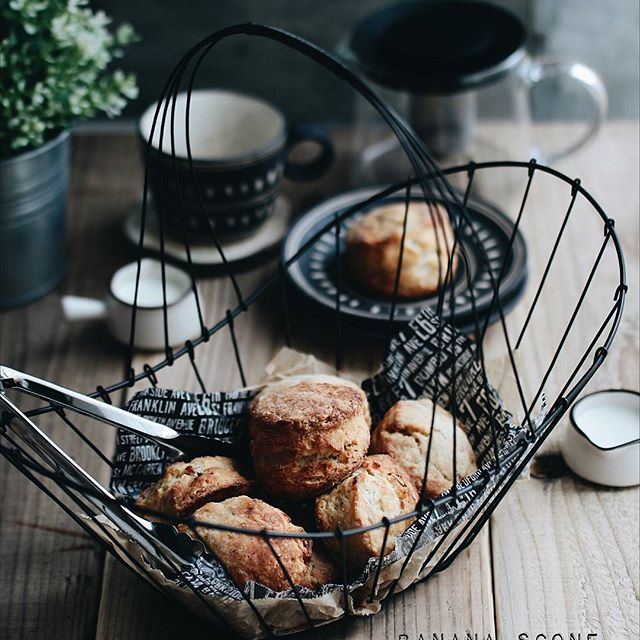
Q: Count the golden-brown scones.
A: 6